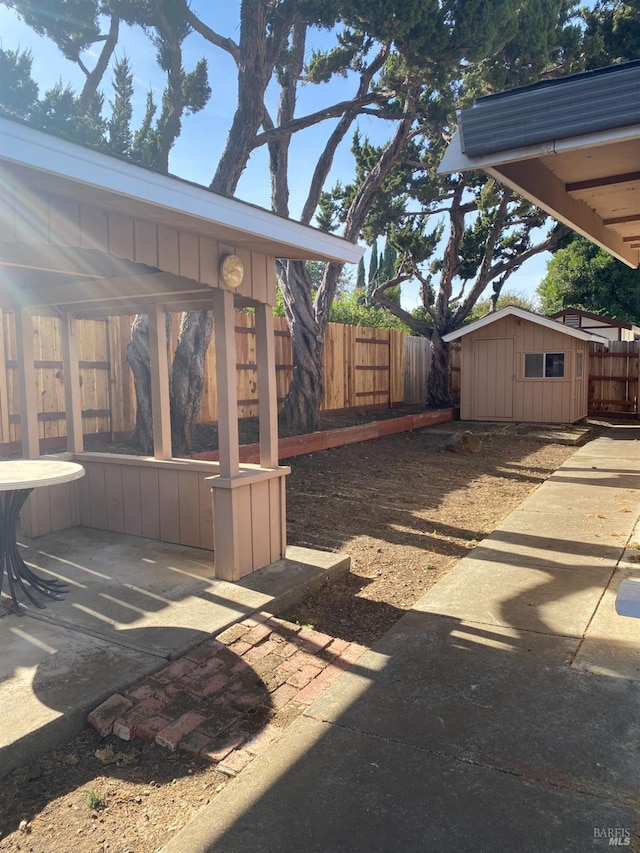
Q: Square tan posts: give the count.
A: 5